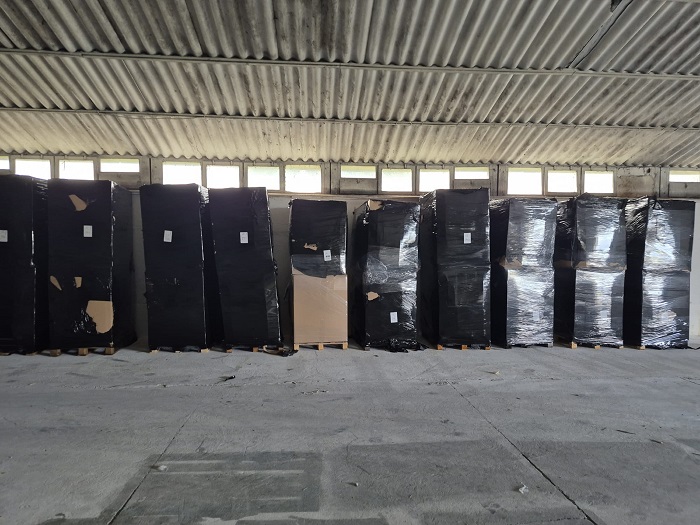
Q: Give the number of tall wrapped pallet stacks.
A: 10